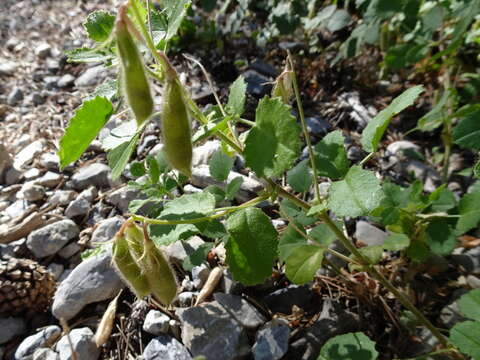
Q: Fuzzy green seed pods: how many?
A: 5